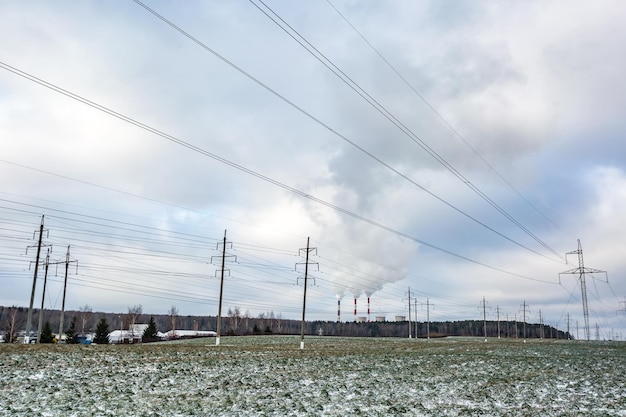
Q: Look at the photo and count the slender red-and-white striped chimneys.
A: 3